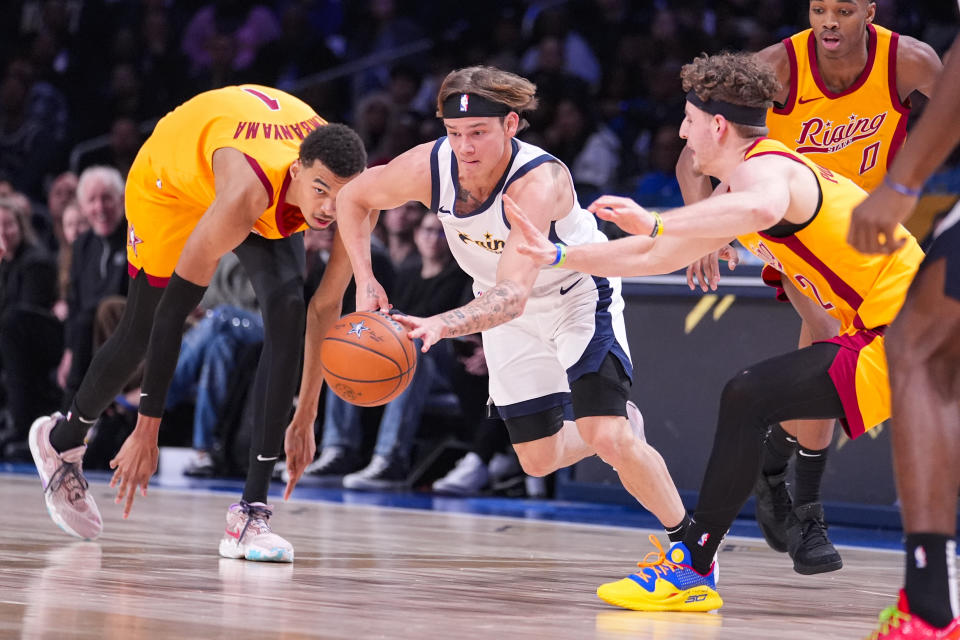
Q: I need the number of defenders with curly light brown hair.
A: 1